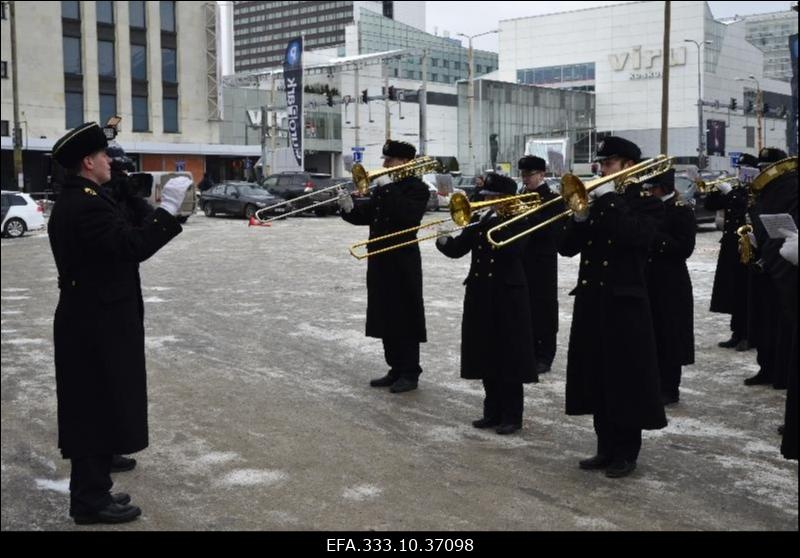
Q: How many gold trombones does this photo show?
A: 3